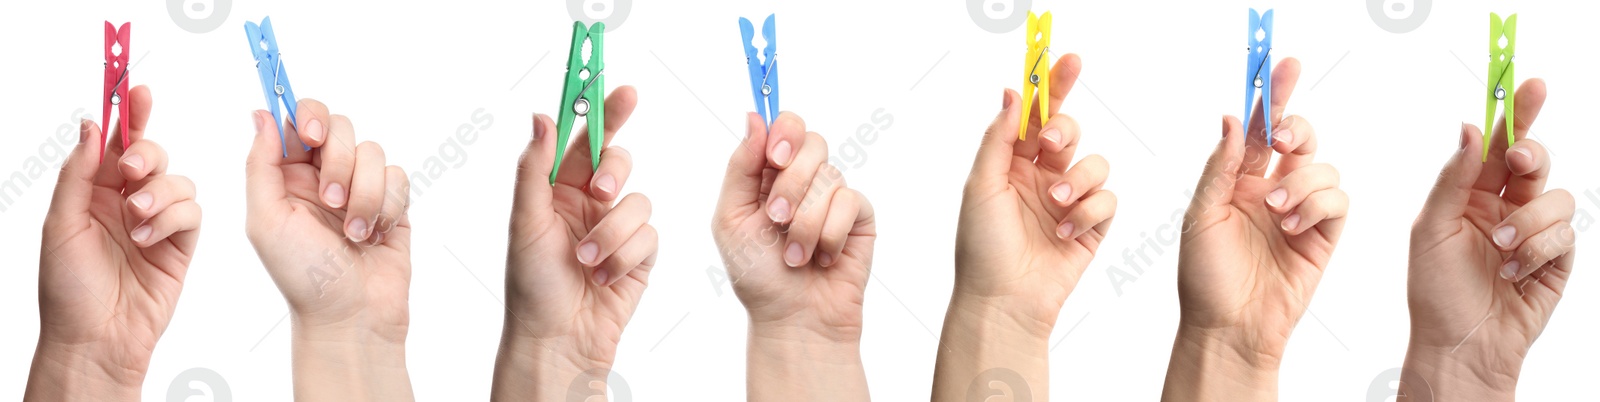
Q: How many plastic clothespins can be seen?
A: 7